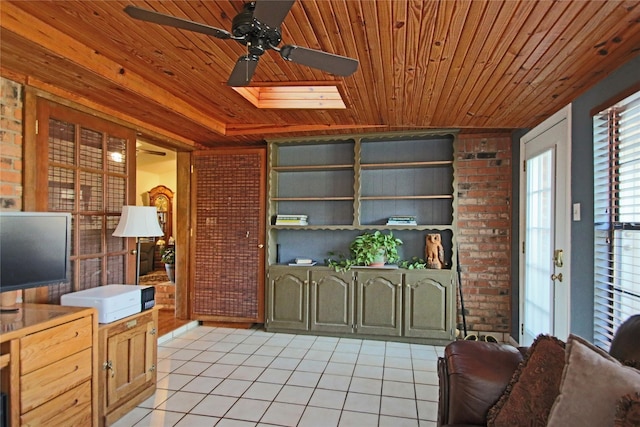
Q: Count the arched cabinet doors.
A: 4